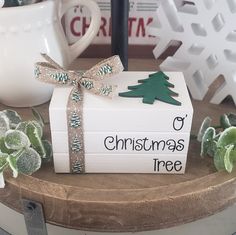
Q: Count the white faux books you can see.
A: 3